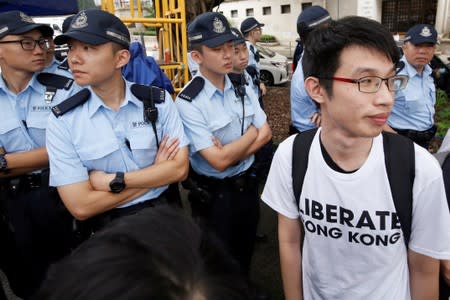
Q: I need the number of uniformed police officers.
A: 8